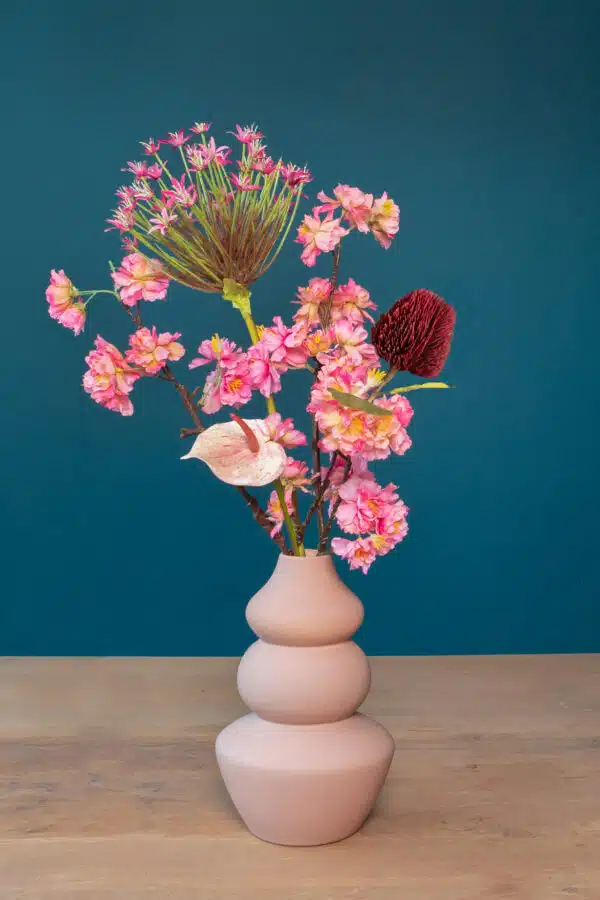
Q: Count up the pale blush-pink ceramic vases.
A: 1